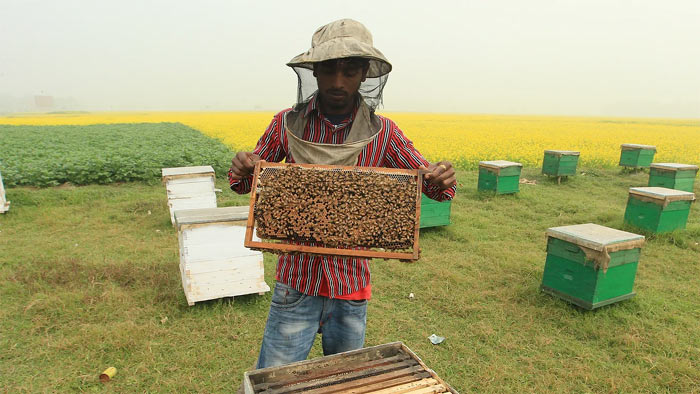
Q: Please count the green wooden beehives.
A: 7